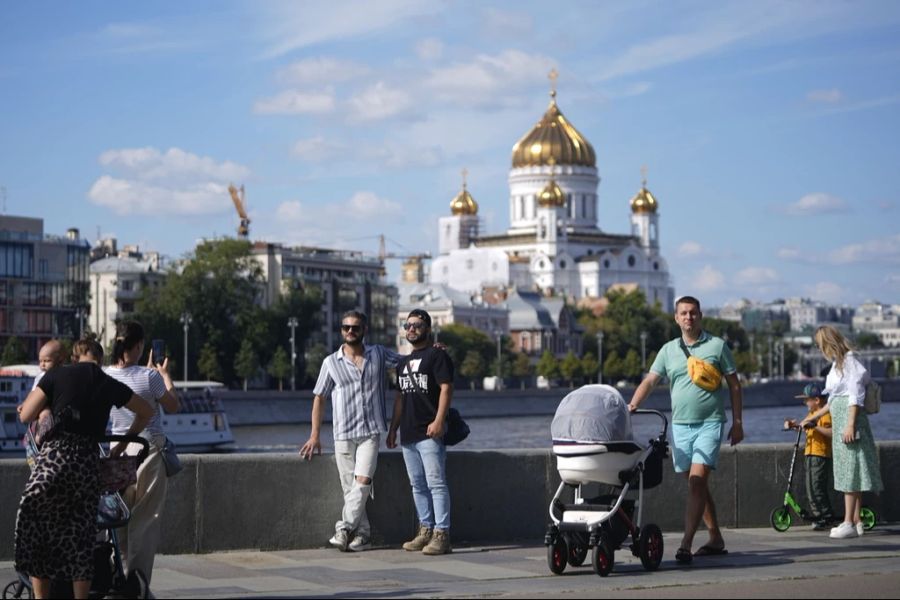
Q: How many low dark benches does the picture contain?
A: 0